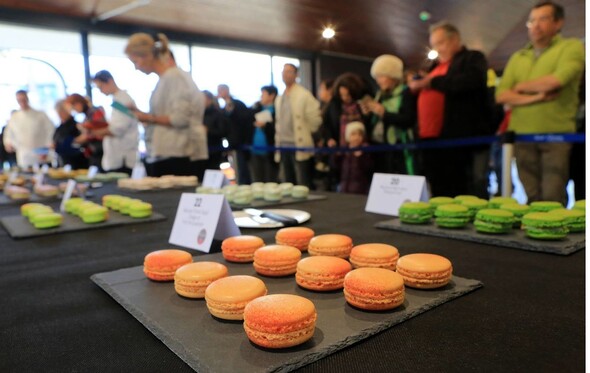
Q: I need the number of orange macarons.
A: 12